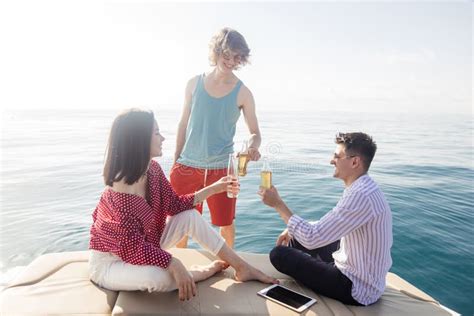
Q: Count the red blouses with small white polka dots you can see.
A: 1